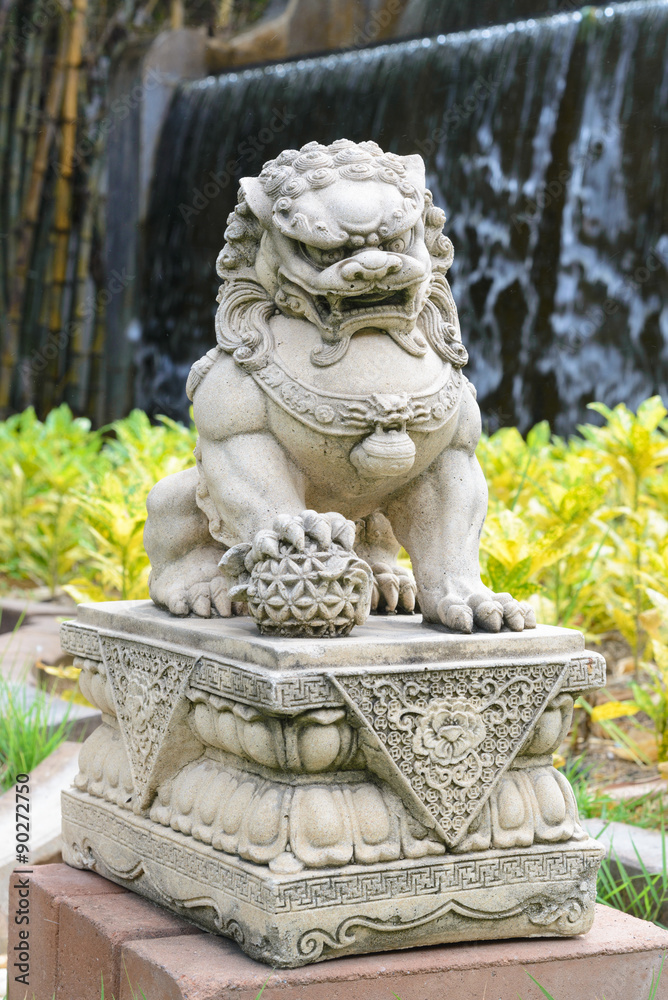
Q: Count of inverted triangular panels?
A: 2